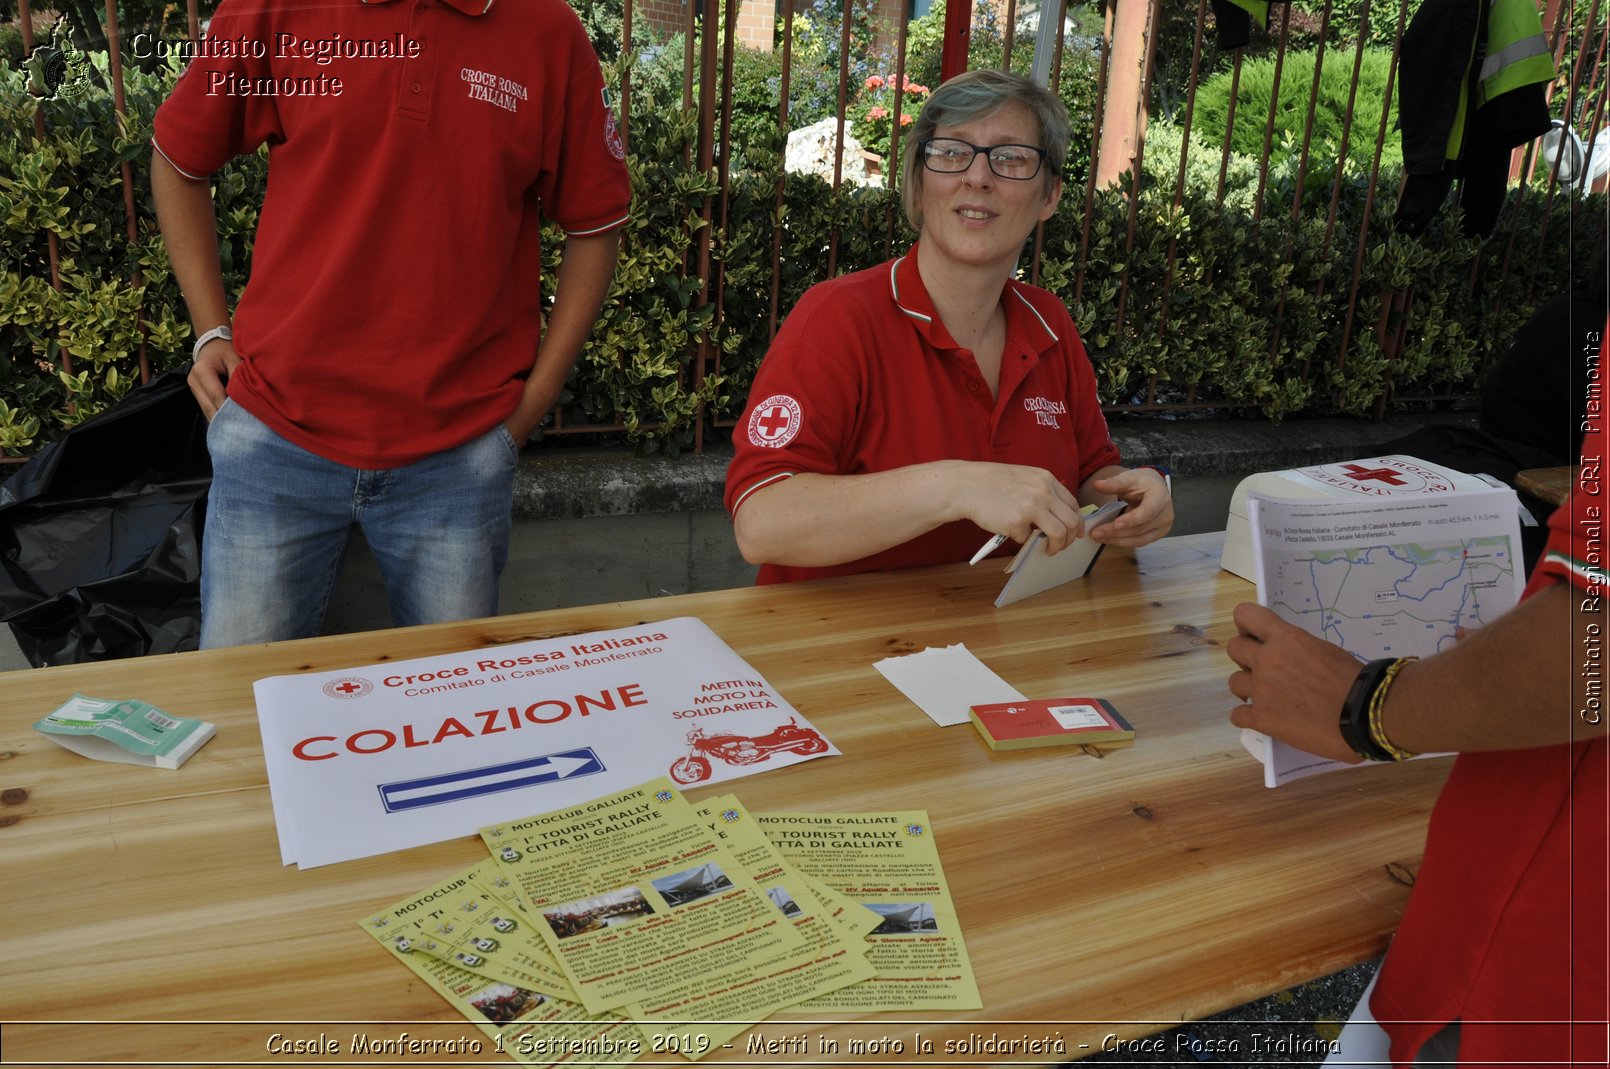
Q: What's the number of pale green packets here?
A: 1